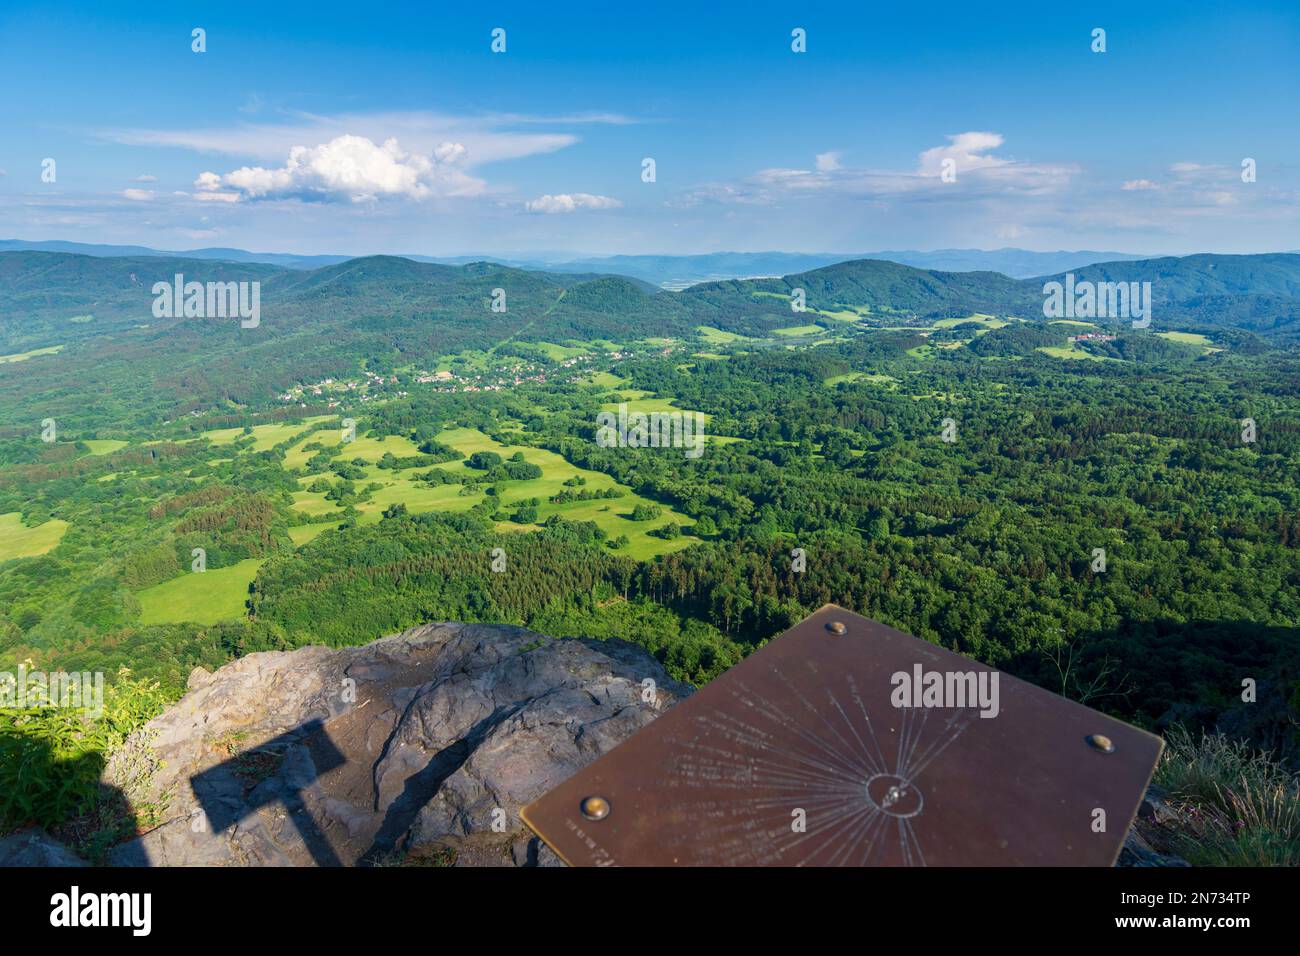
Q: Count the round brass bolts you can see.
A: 3